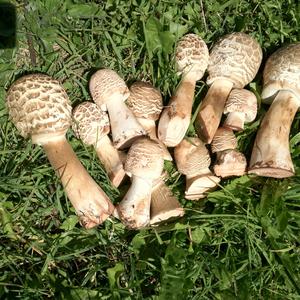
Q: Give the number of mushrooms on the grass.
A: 12